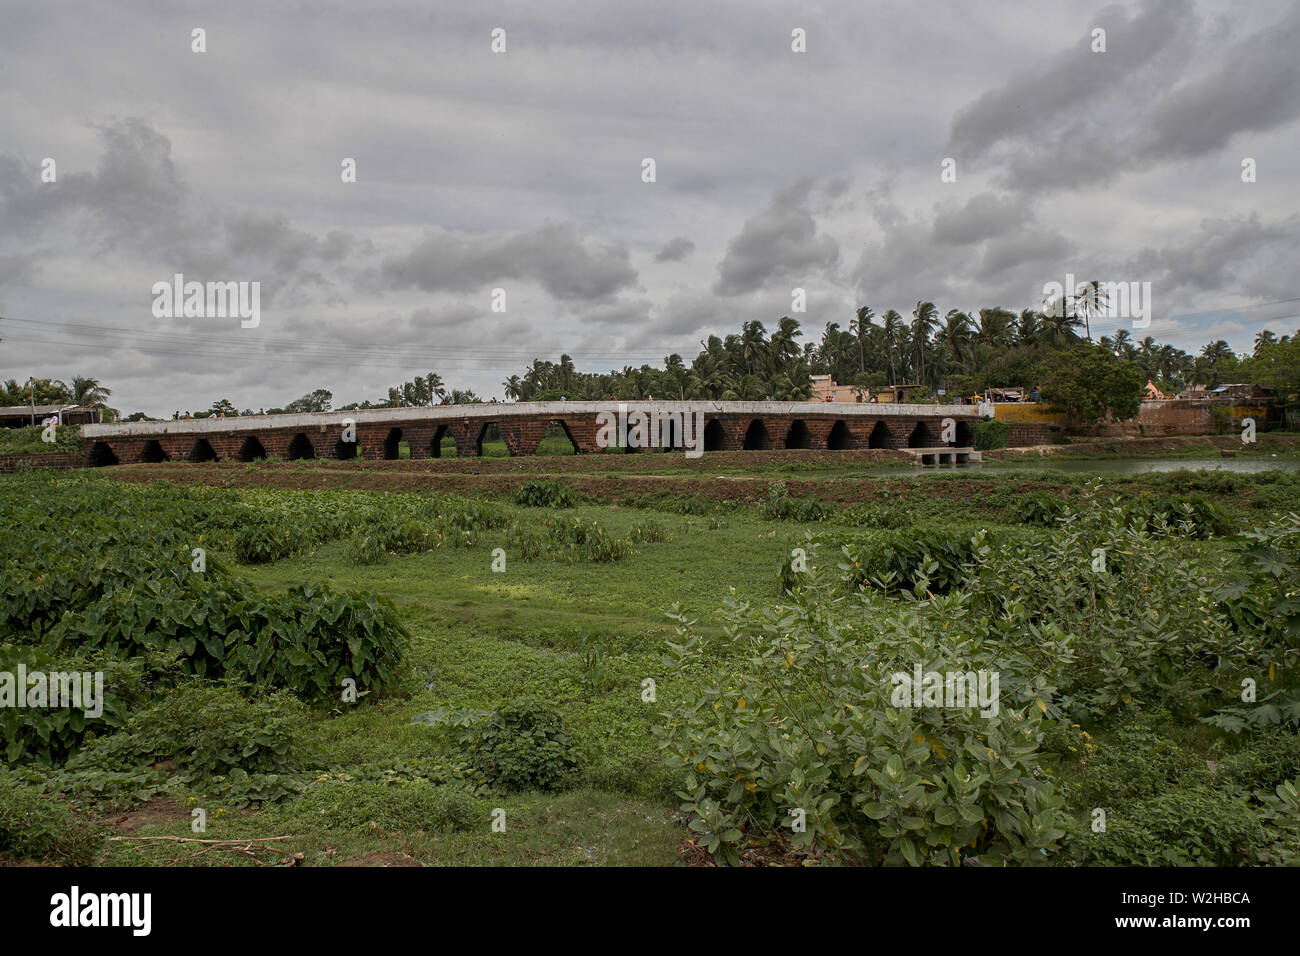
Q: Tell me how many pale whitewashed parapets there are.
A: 1